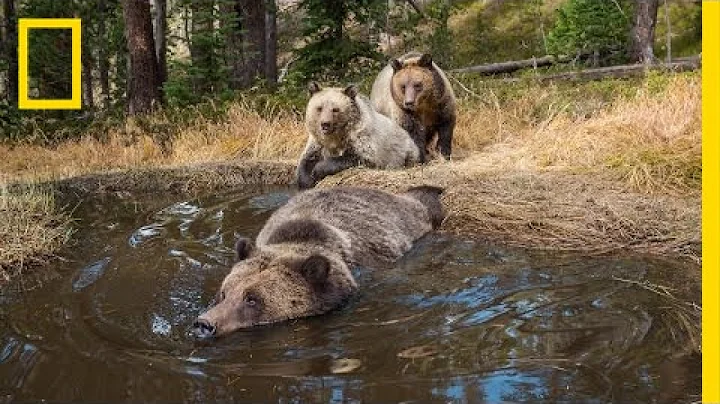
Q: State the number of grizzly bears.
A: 3